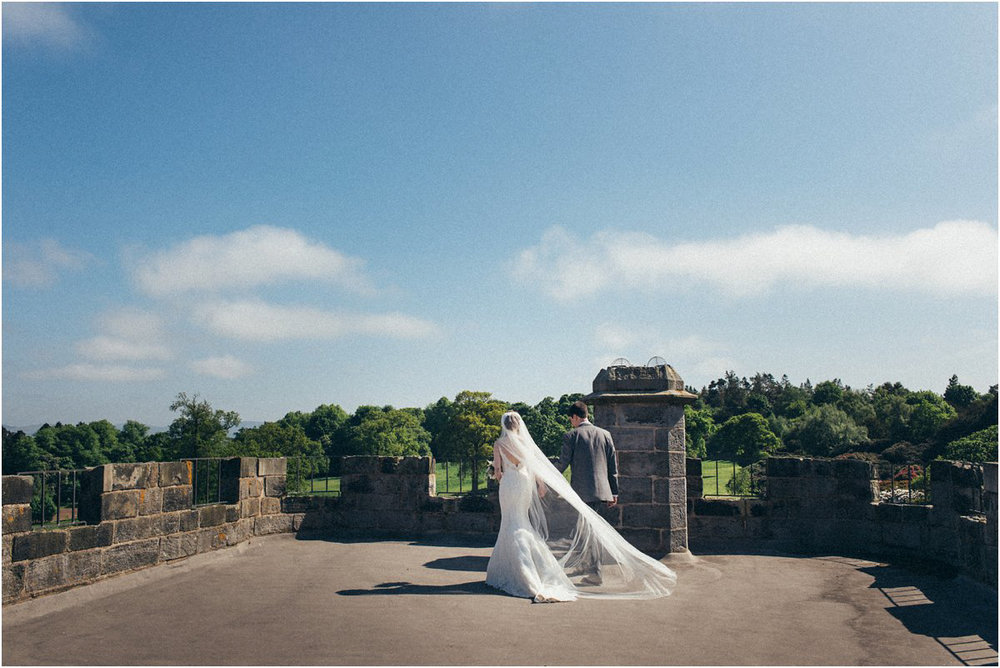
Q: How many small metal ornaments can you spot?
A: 2